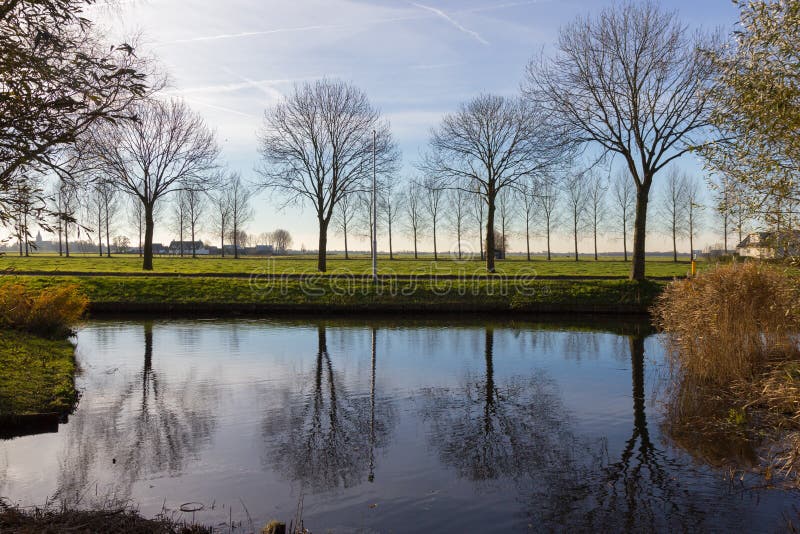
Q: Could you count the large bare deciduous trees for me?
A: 4